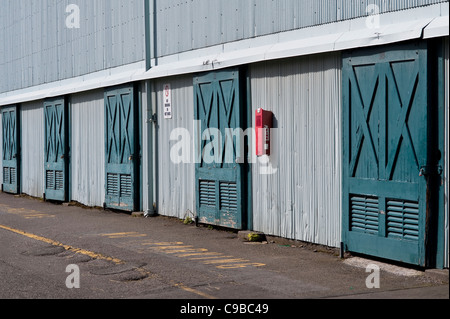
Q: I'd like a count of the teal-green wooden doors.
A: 5